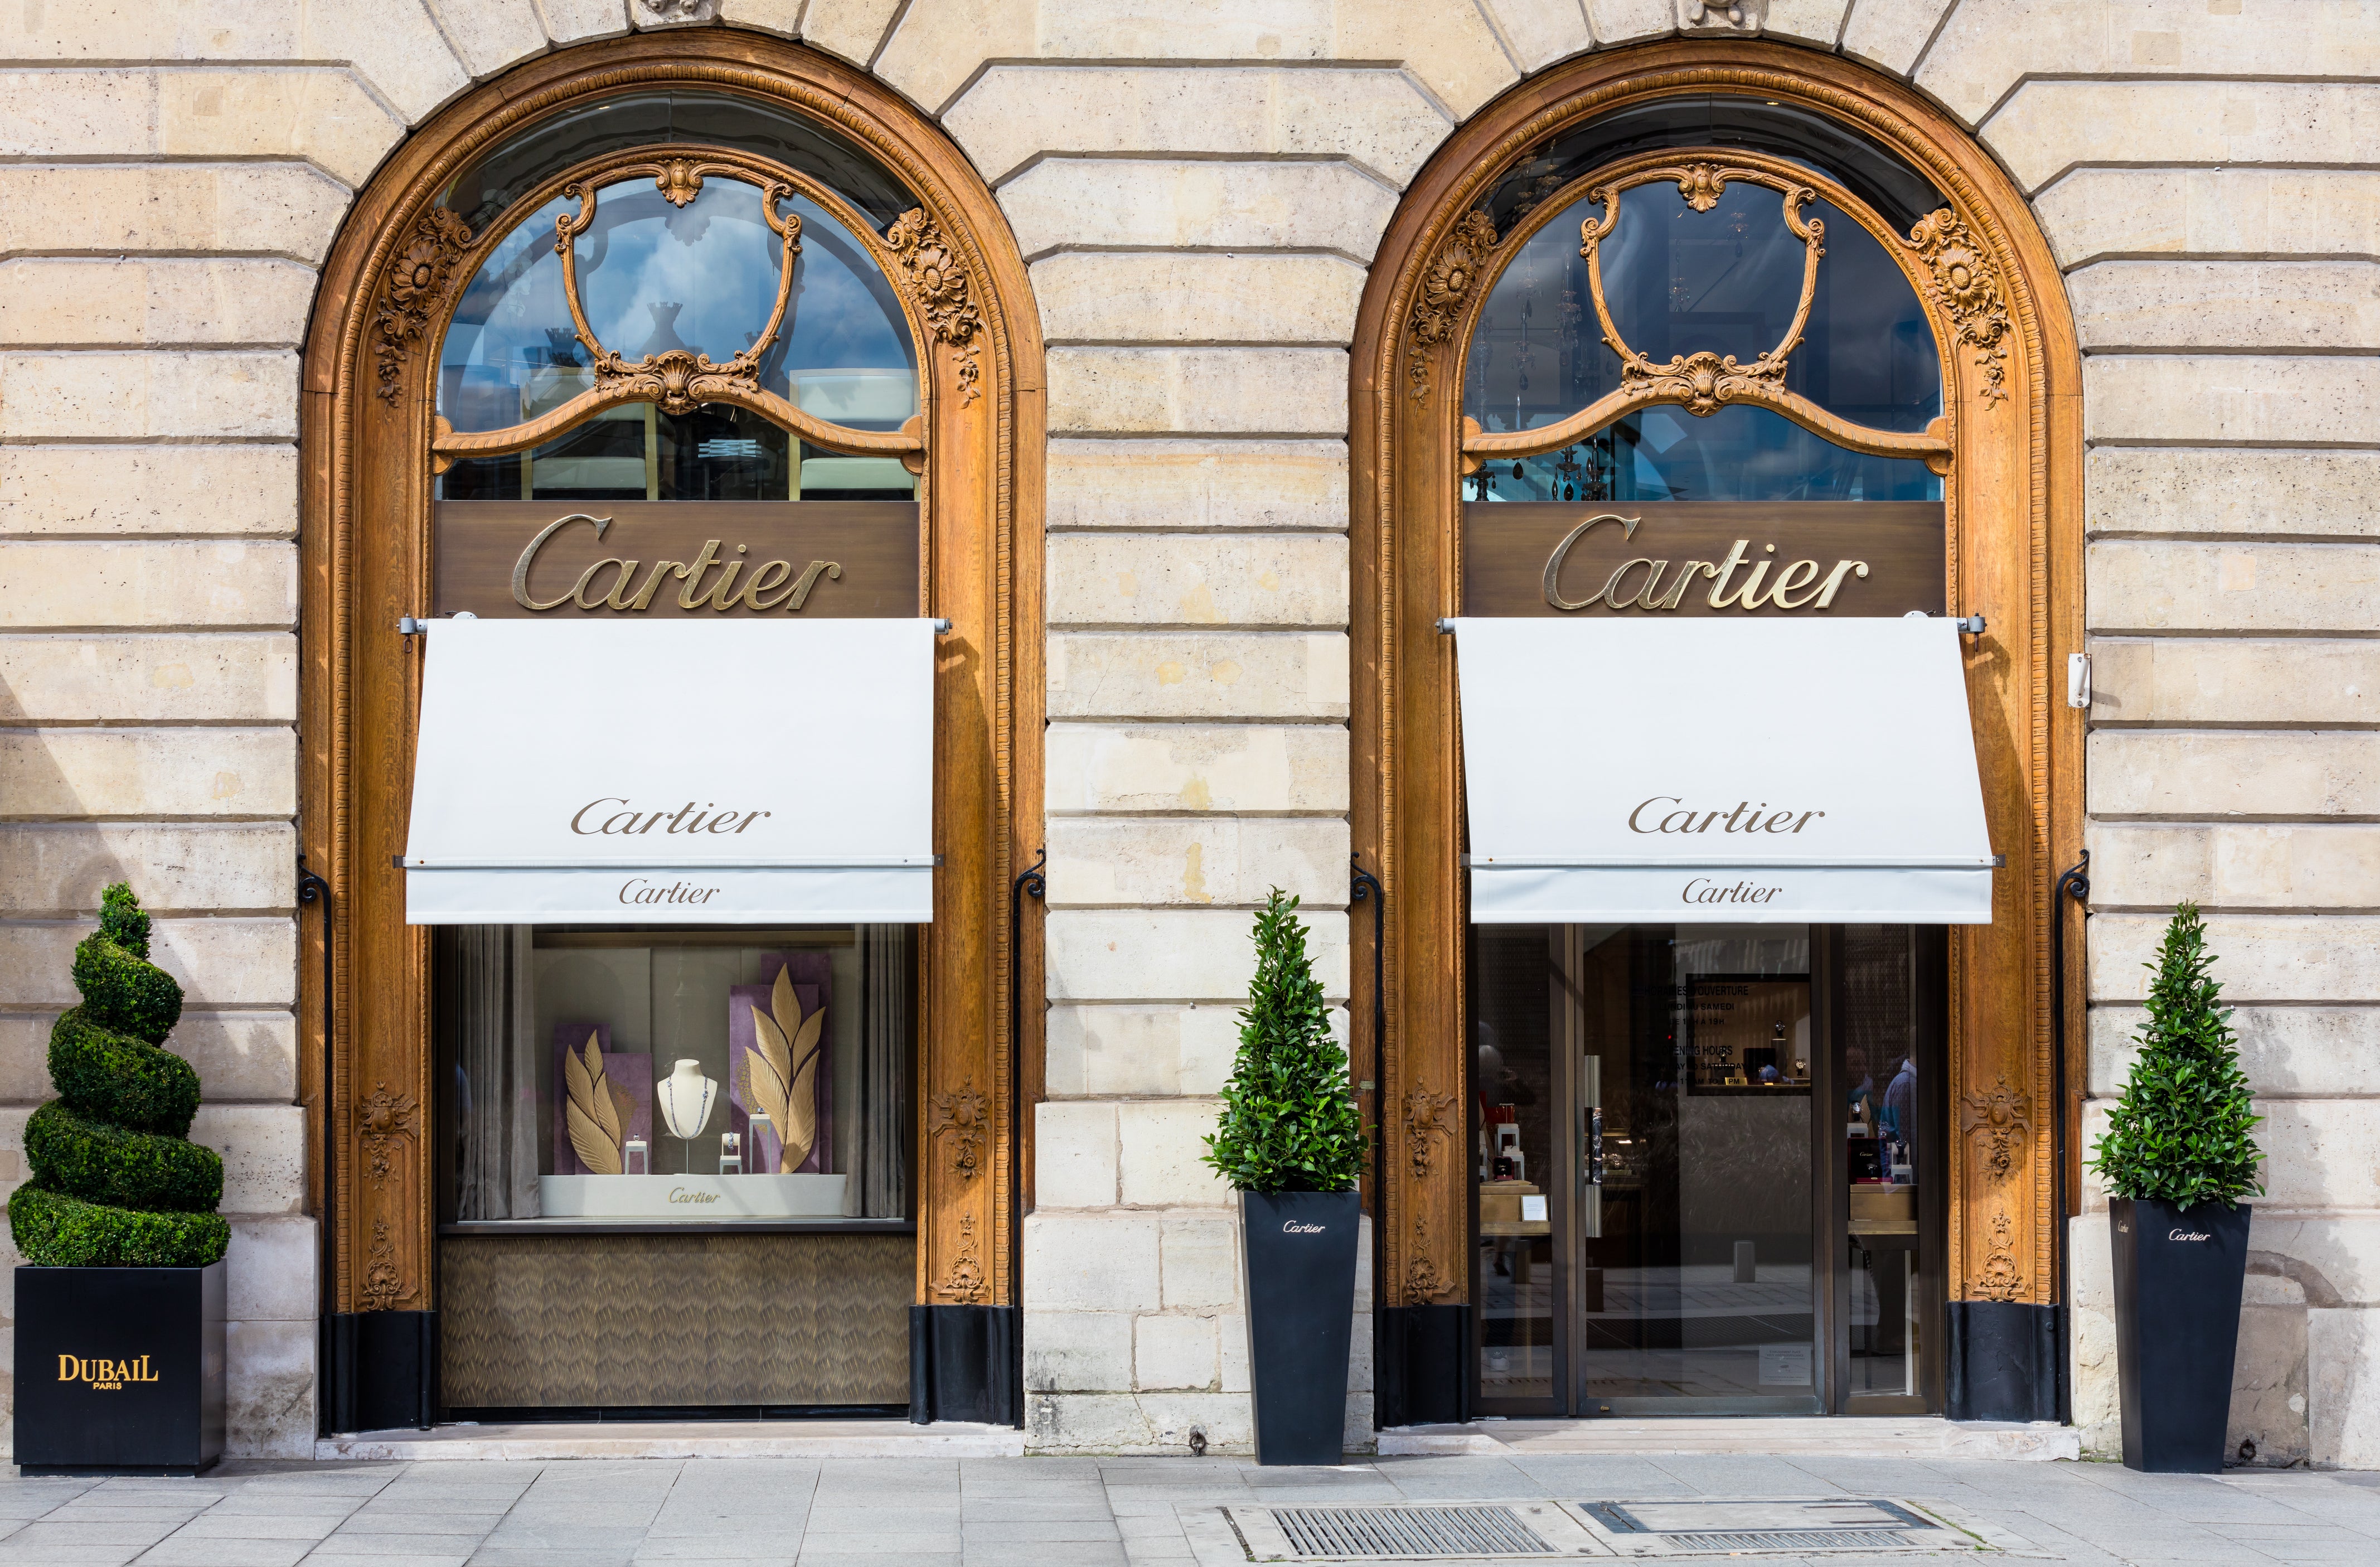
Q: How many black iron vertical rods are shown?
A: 4